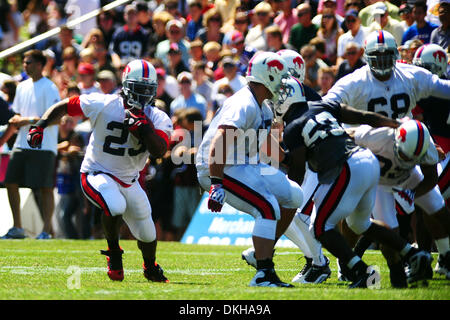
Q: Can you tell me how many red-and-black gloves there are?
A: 2